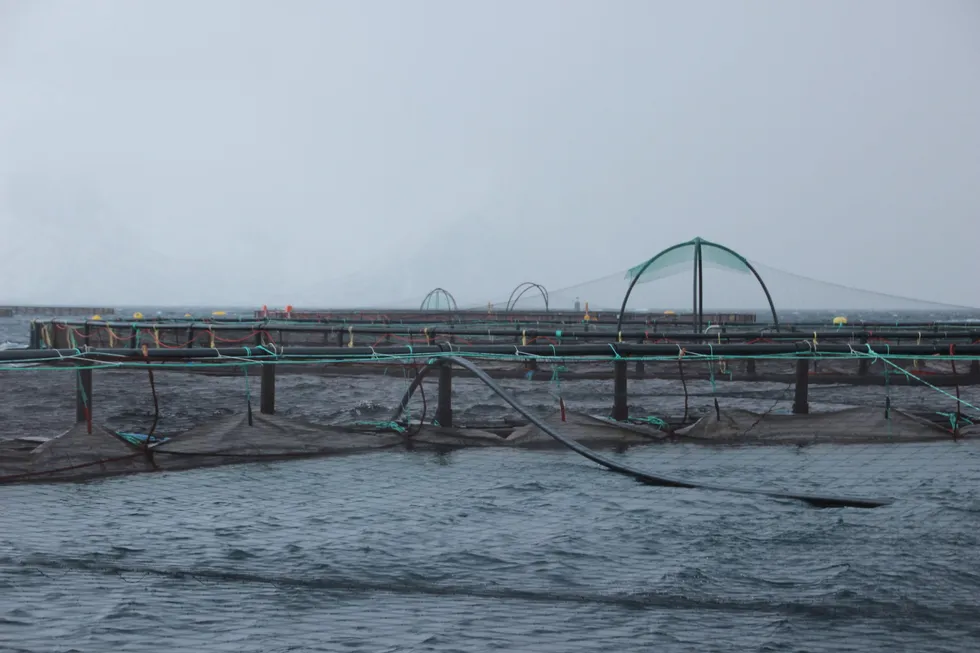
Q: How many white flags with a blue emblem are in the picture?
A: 0